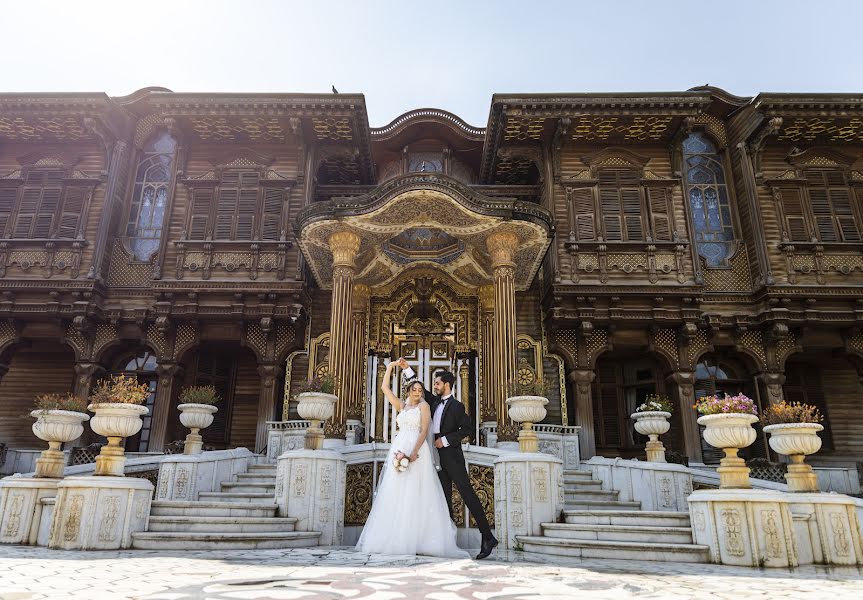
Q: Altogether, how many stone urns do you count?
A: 8